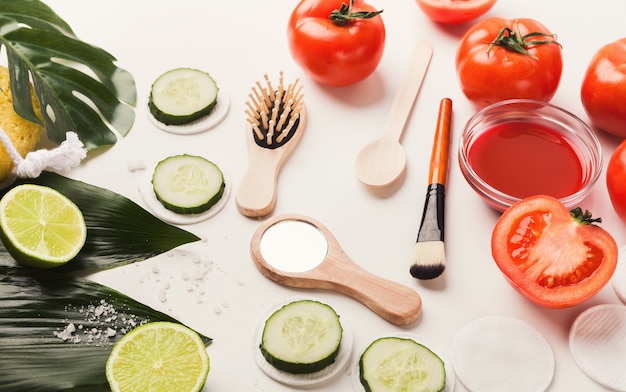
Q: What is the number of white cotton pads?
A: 7